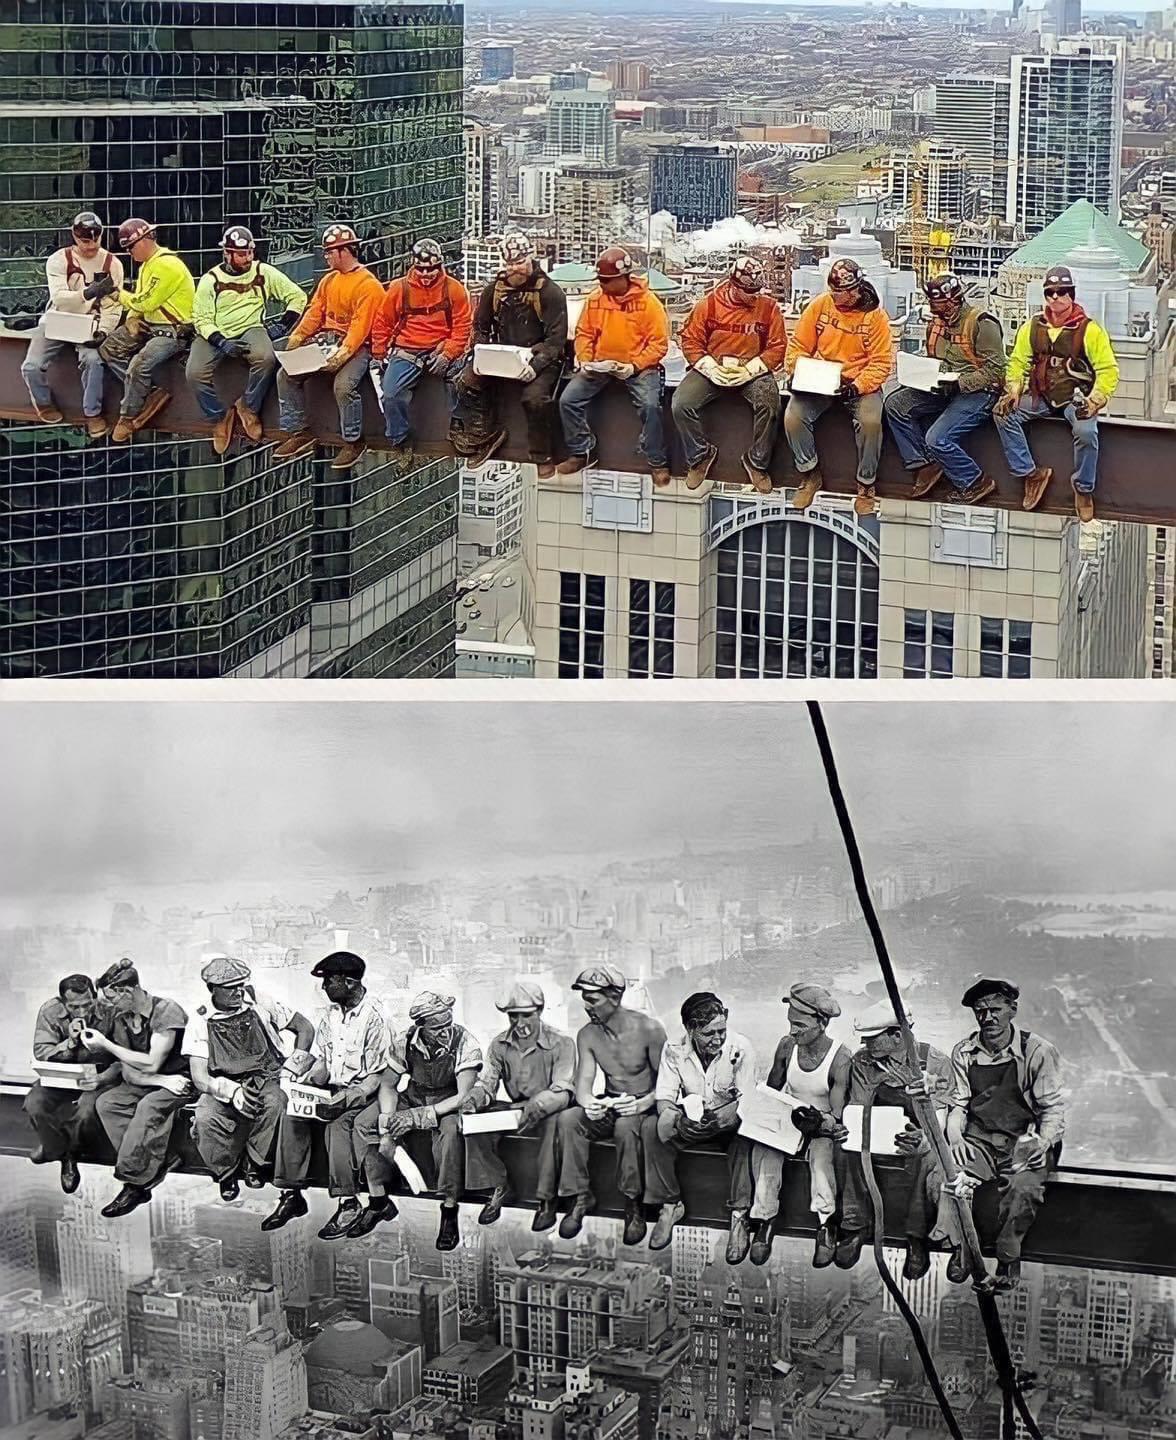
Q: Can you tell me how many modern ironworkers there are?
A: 11